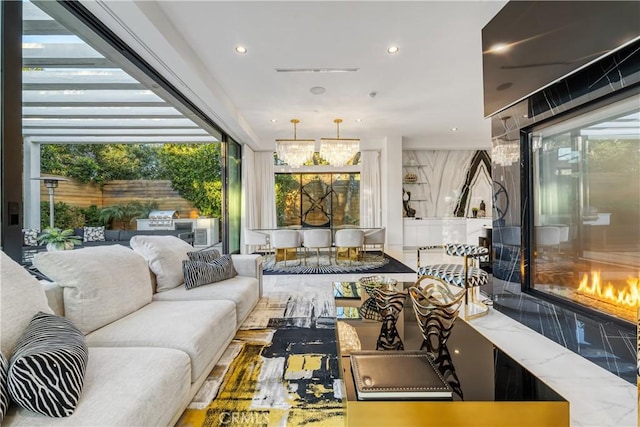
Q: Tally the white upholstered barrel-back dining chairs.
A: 5